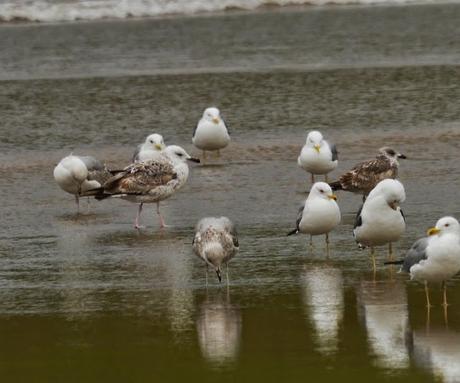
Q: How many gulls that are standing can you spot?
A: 10